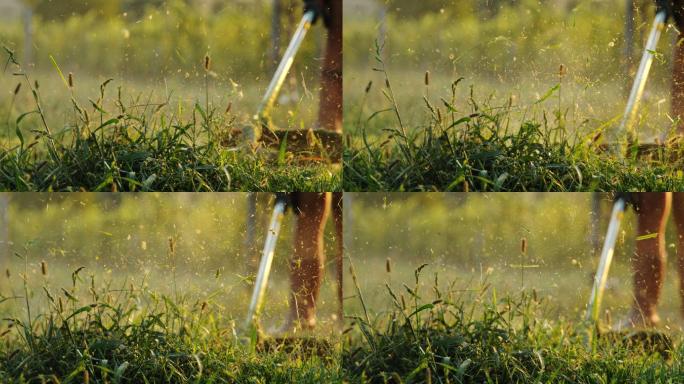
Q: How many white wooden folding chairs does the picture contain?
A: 0